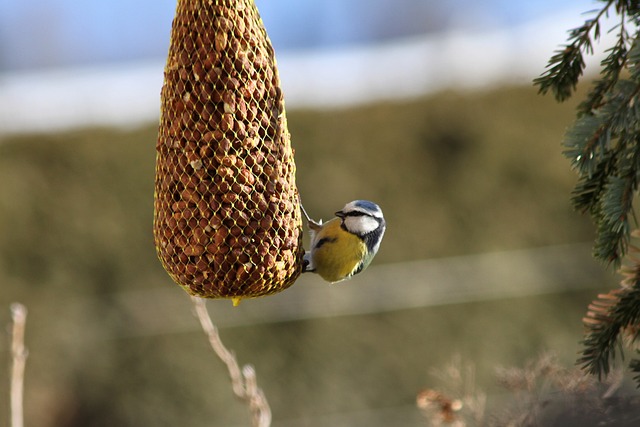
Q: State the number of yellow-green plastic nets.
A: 1